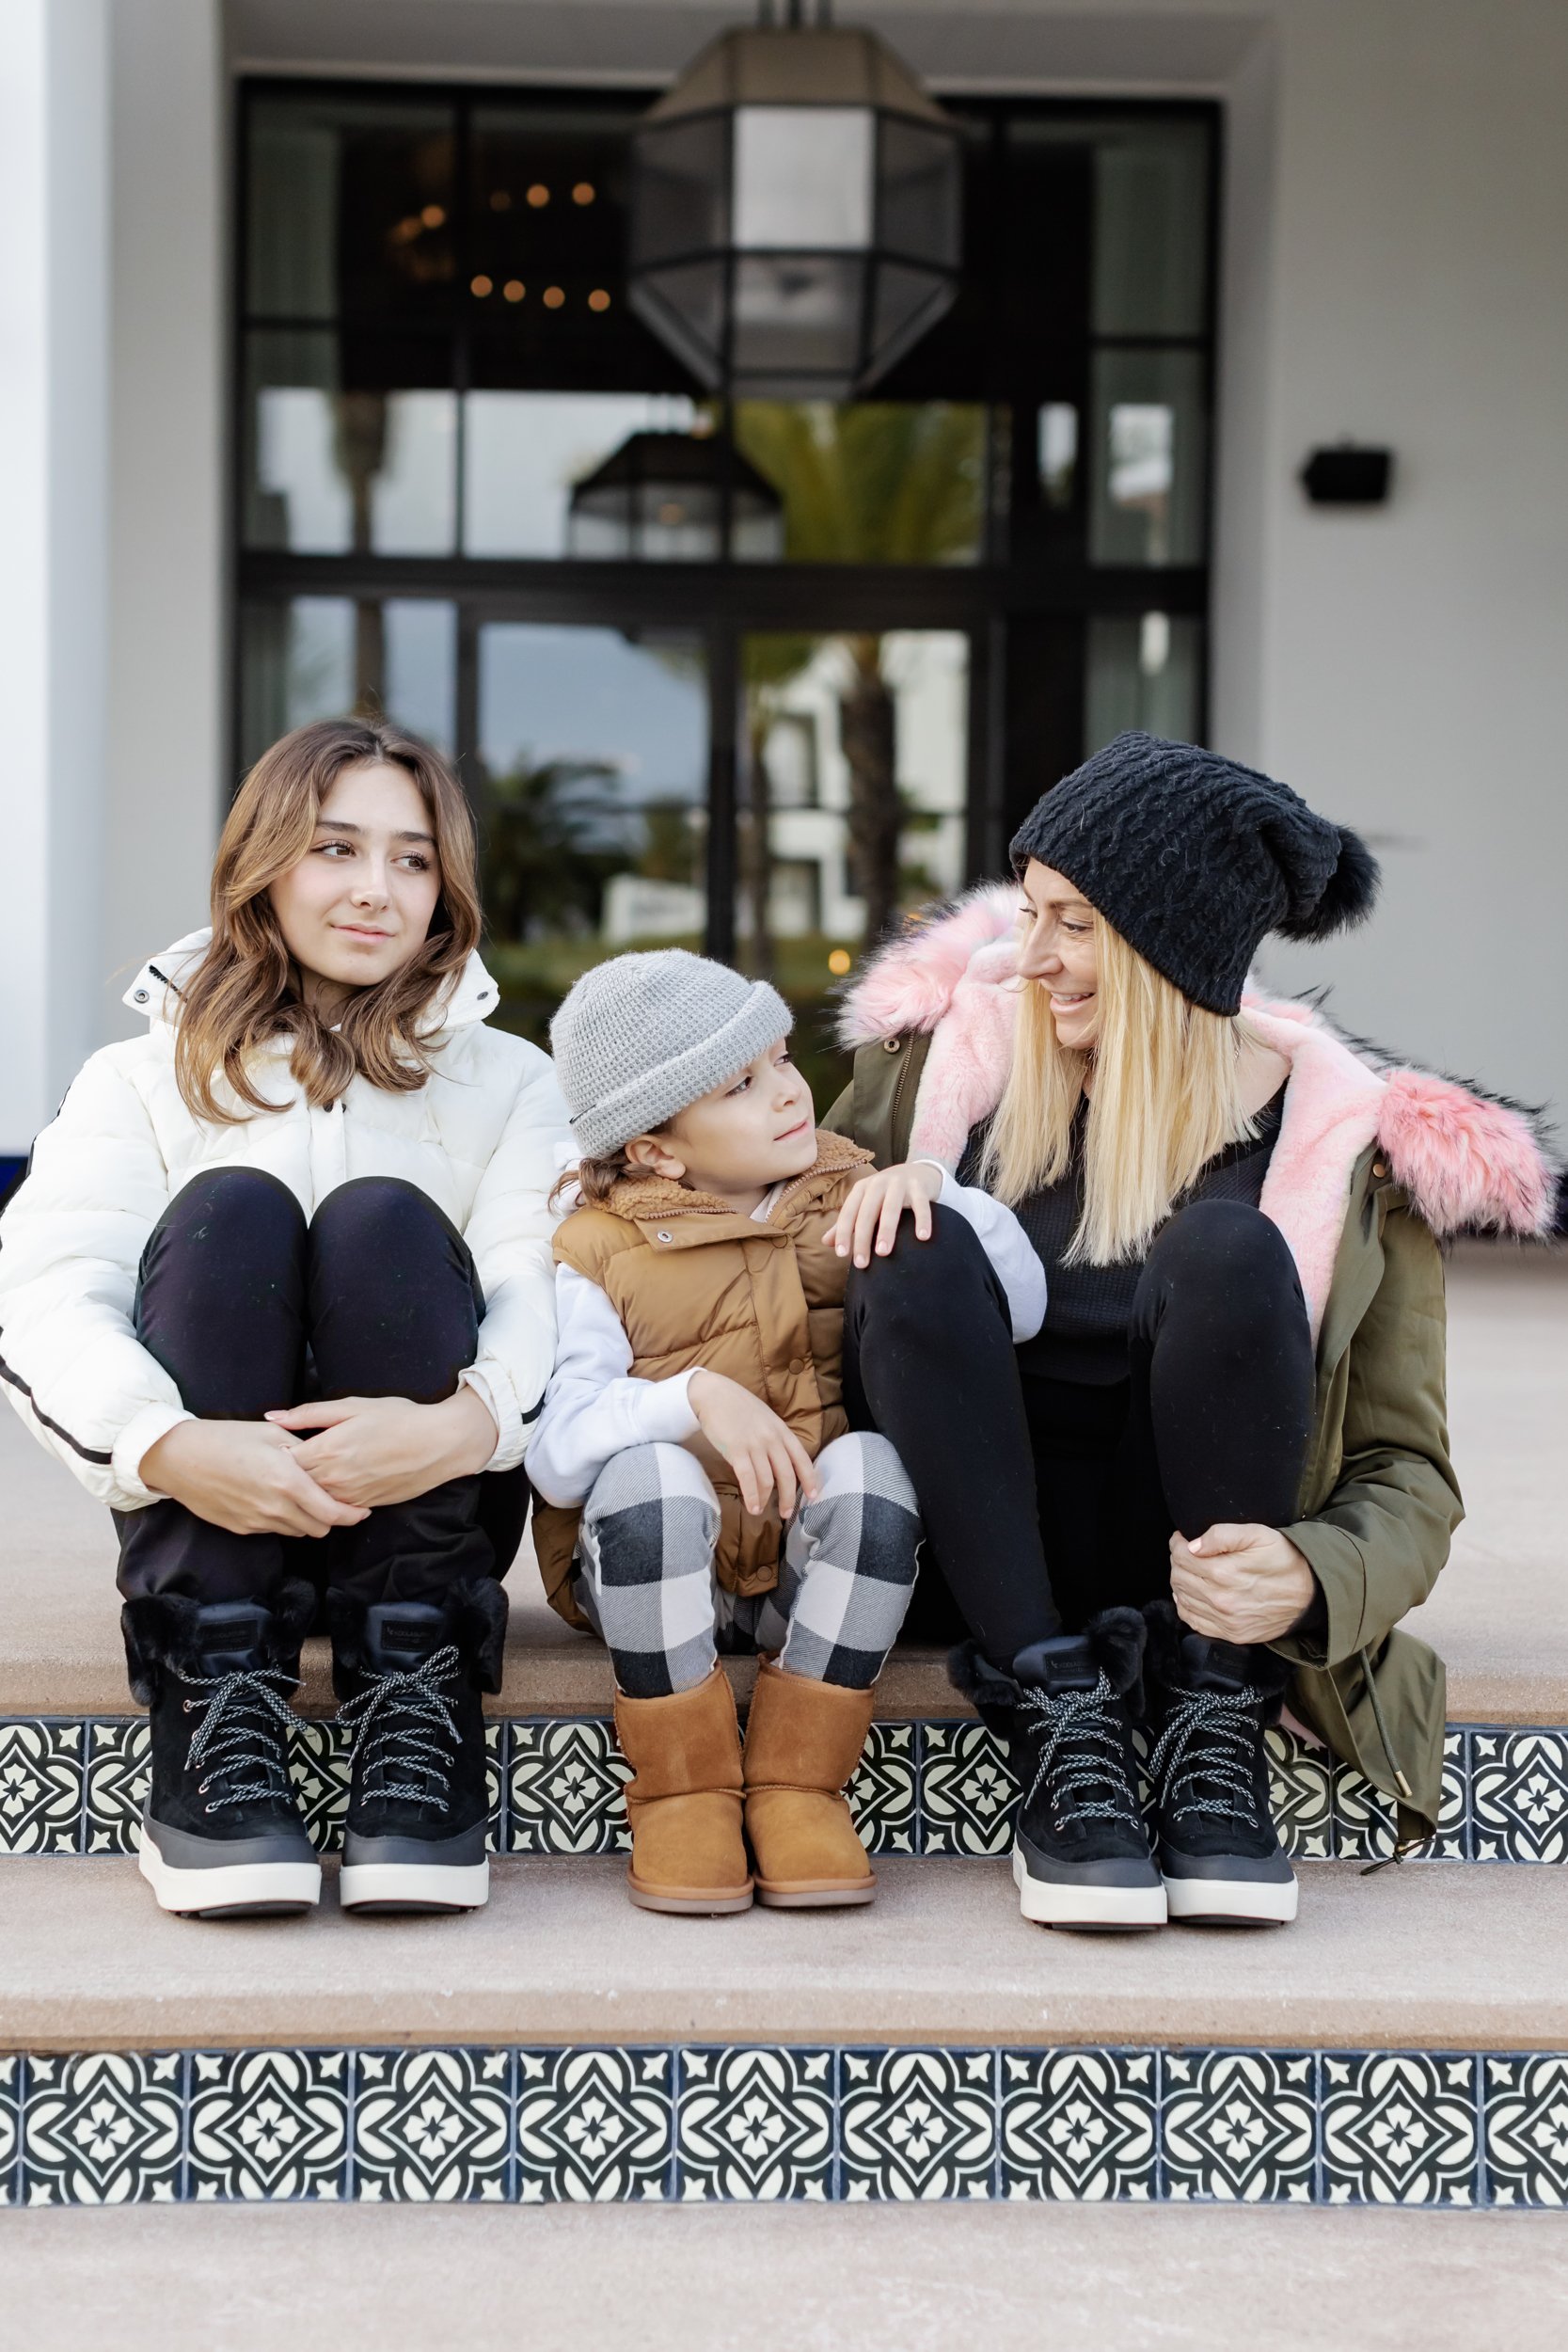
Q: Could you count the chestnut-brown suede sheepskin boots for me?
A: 2